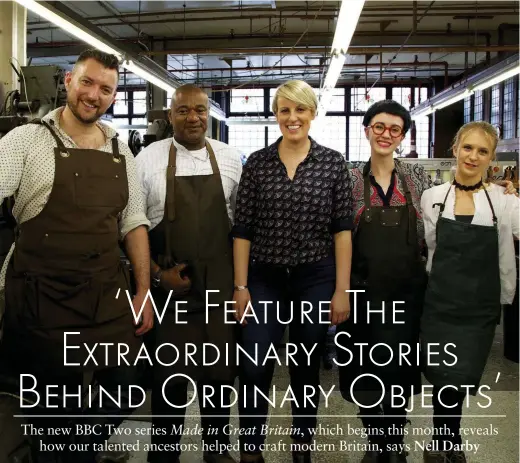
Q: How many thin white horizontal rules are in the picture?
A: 1